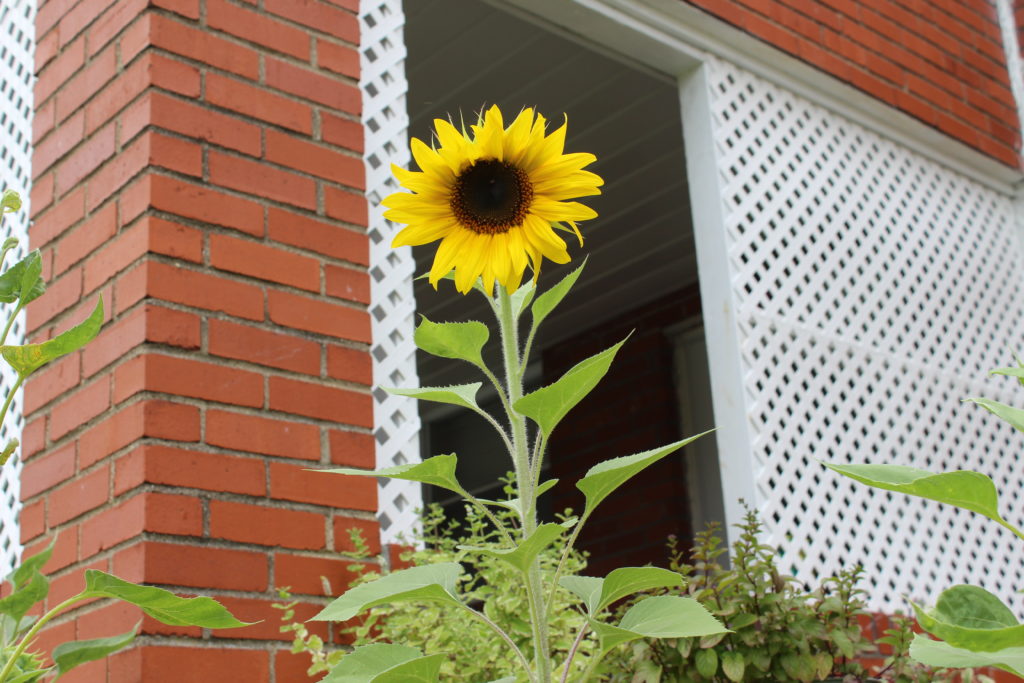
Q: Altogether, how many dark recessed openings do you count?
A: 1